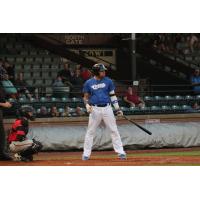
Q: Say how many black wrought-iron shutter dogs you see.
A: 0